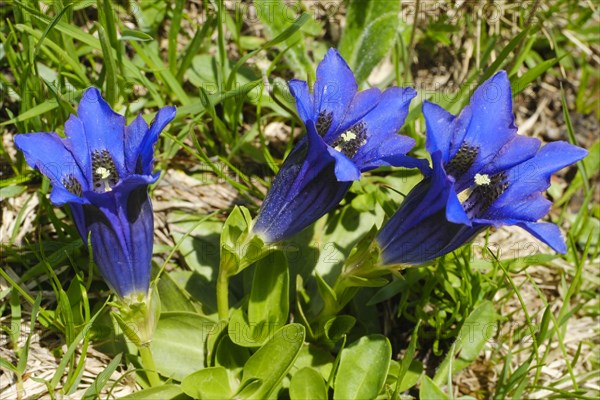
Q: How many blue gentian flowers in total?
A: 3